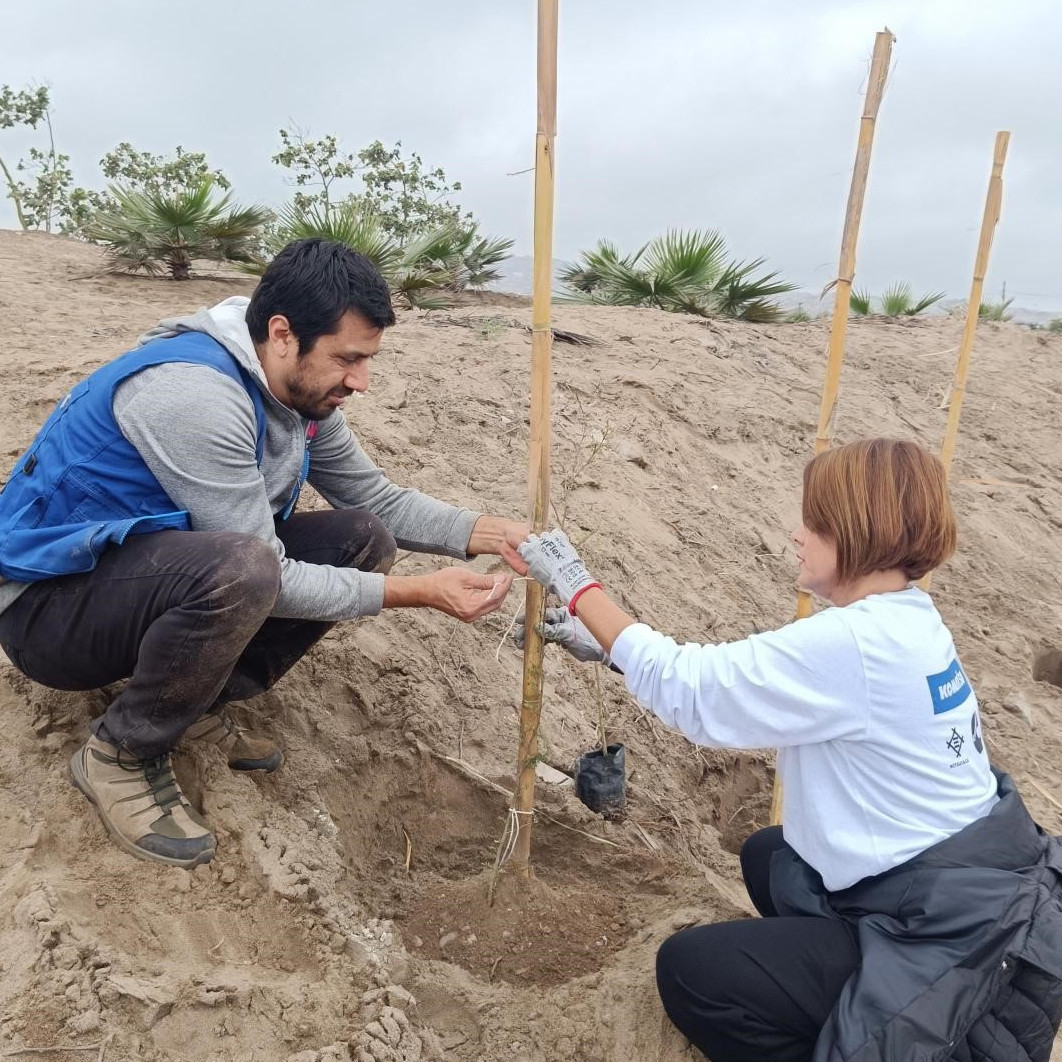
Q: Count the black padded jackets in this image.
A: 1